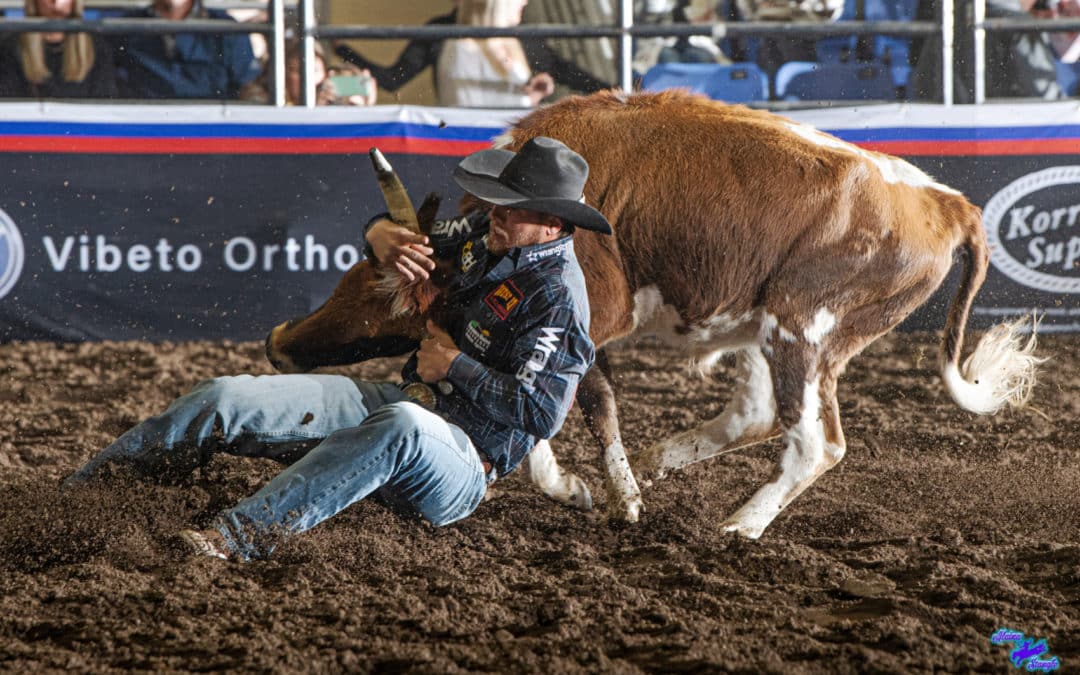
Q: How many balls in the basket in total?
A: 0